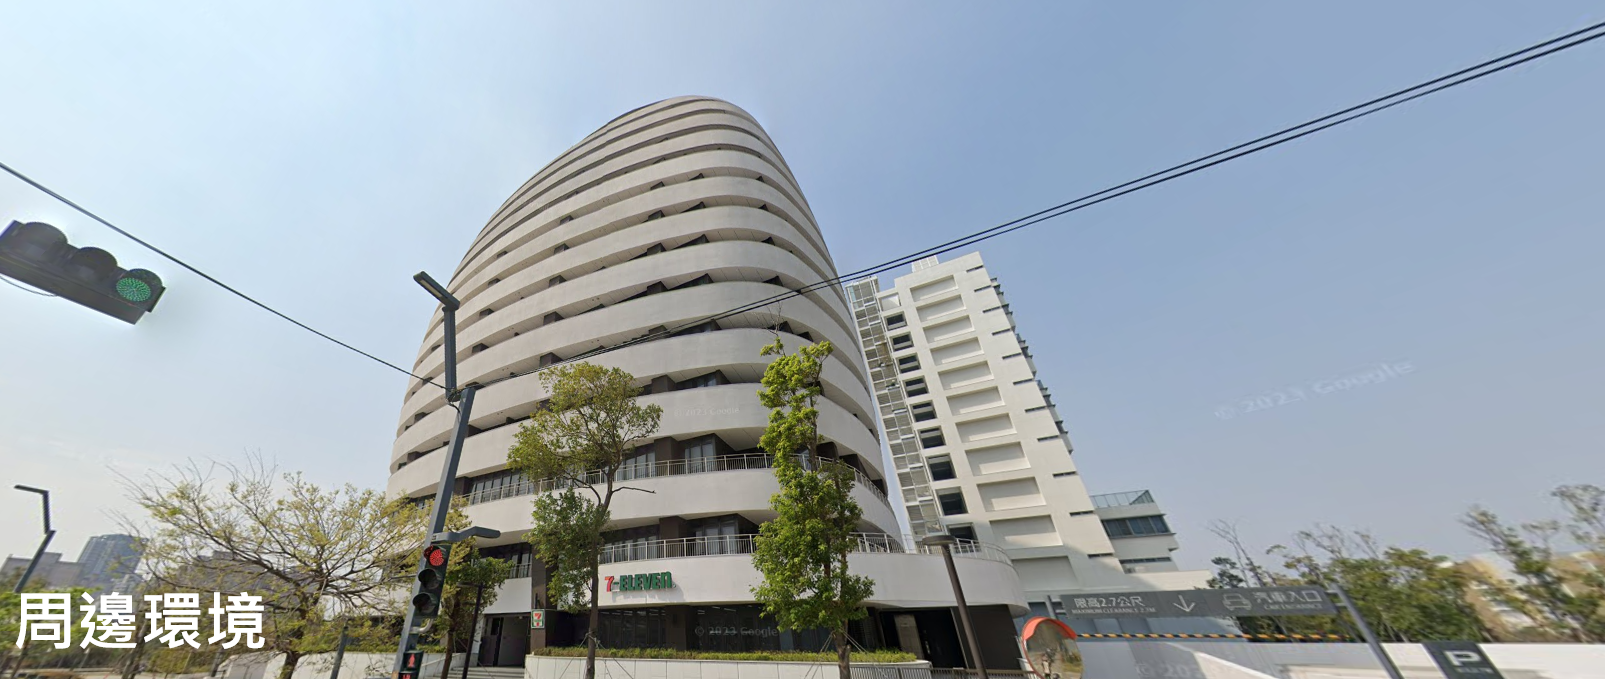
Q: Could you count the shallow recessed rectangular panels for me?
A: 11